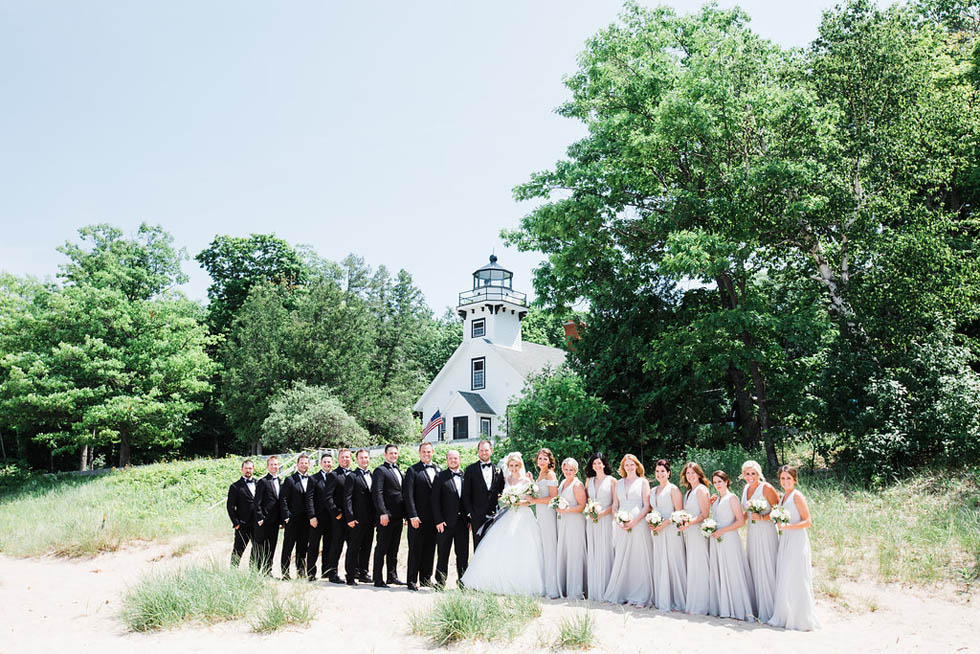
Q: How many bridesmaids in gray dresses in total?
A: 9